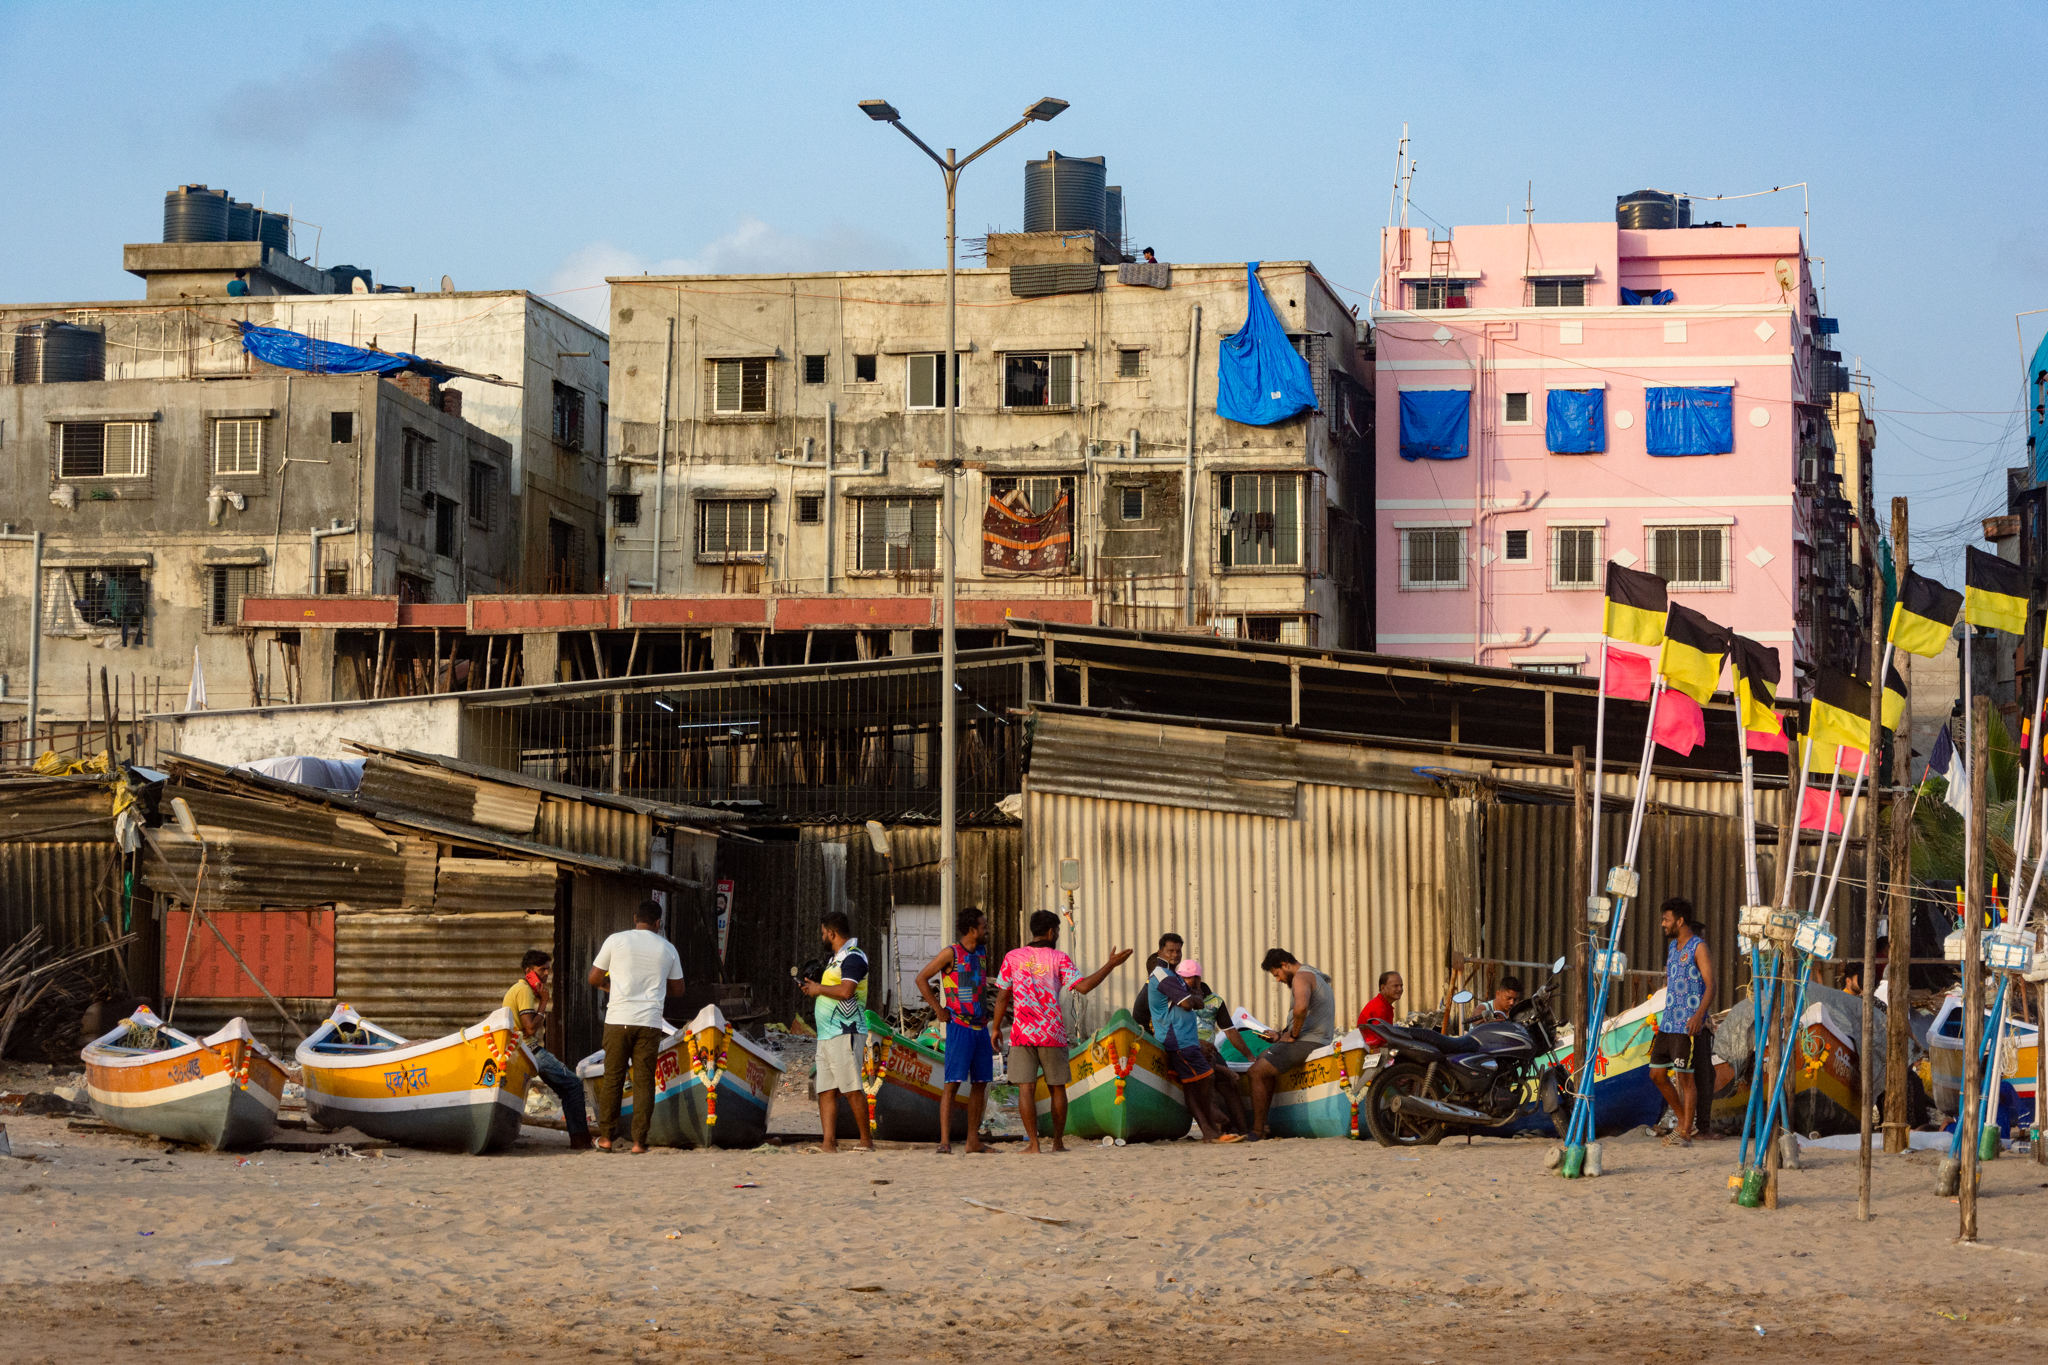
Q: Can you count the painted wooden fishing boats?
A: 9